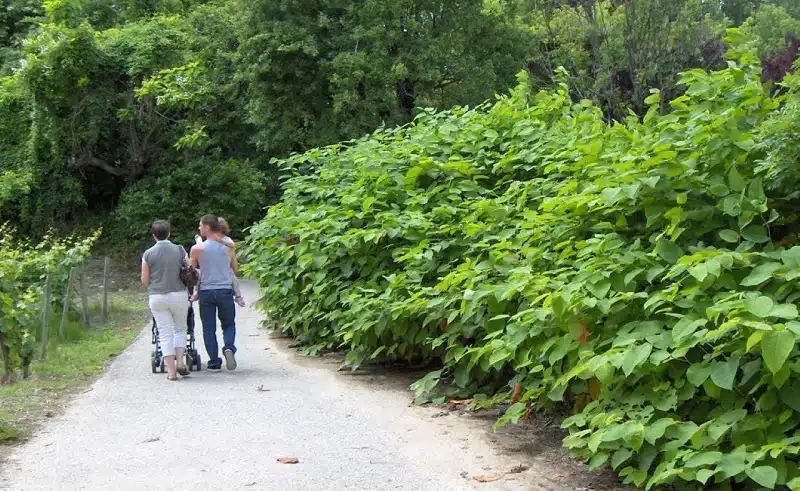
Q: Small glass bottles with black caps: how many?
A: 0